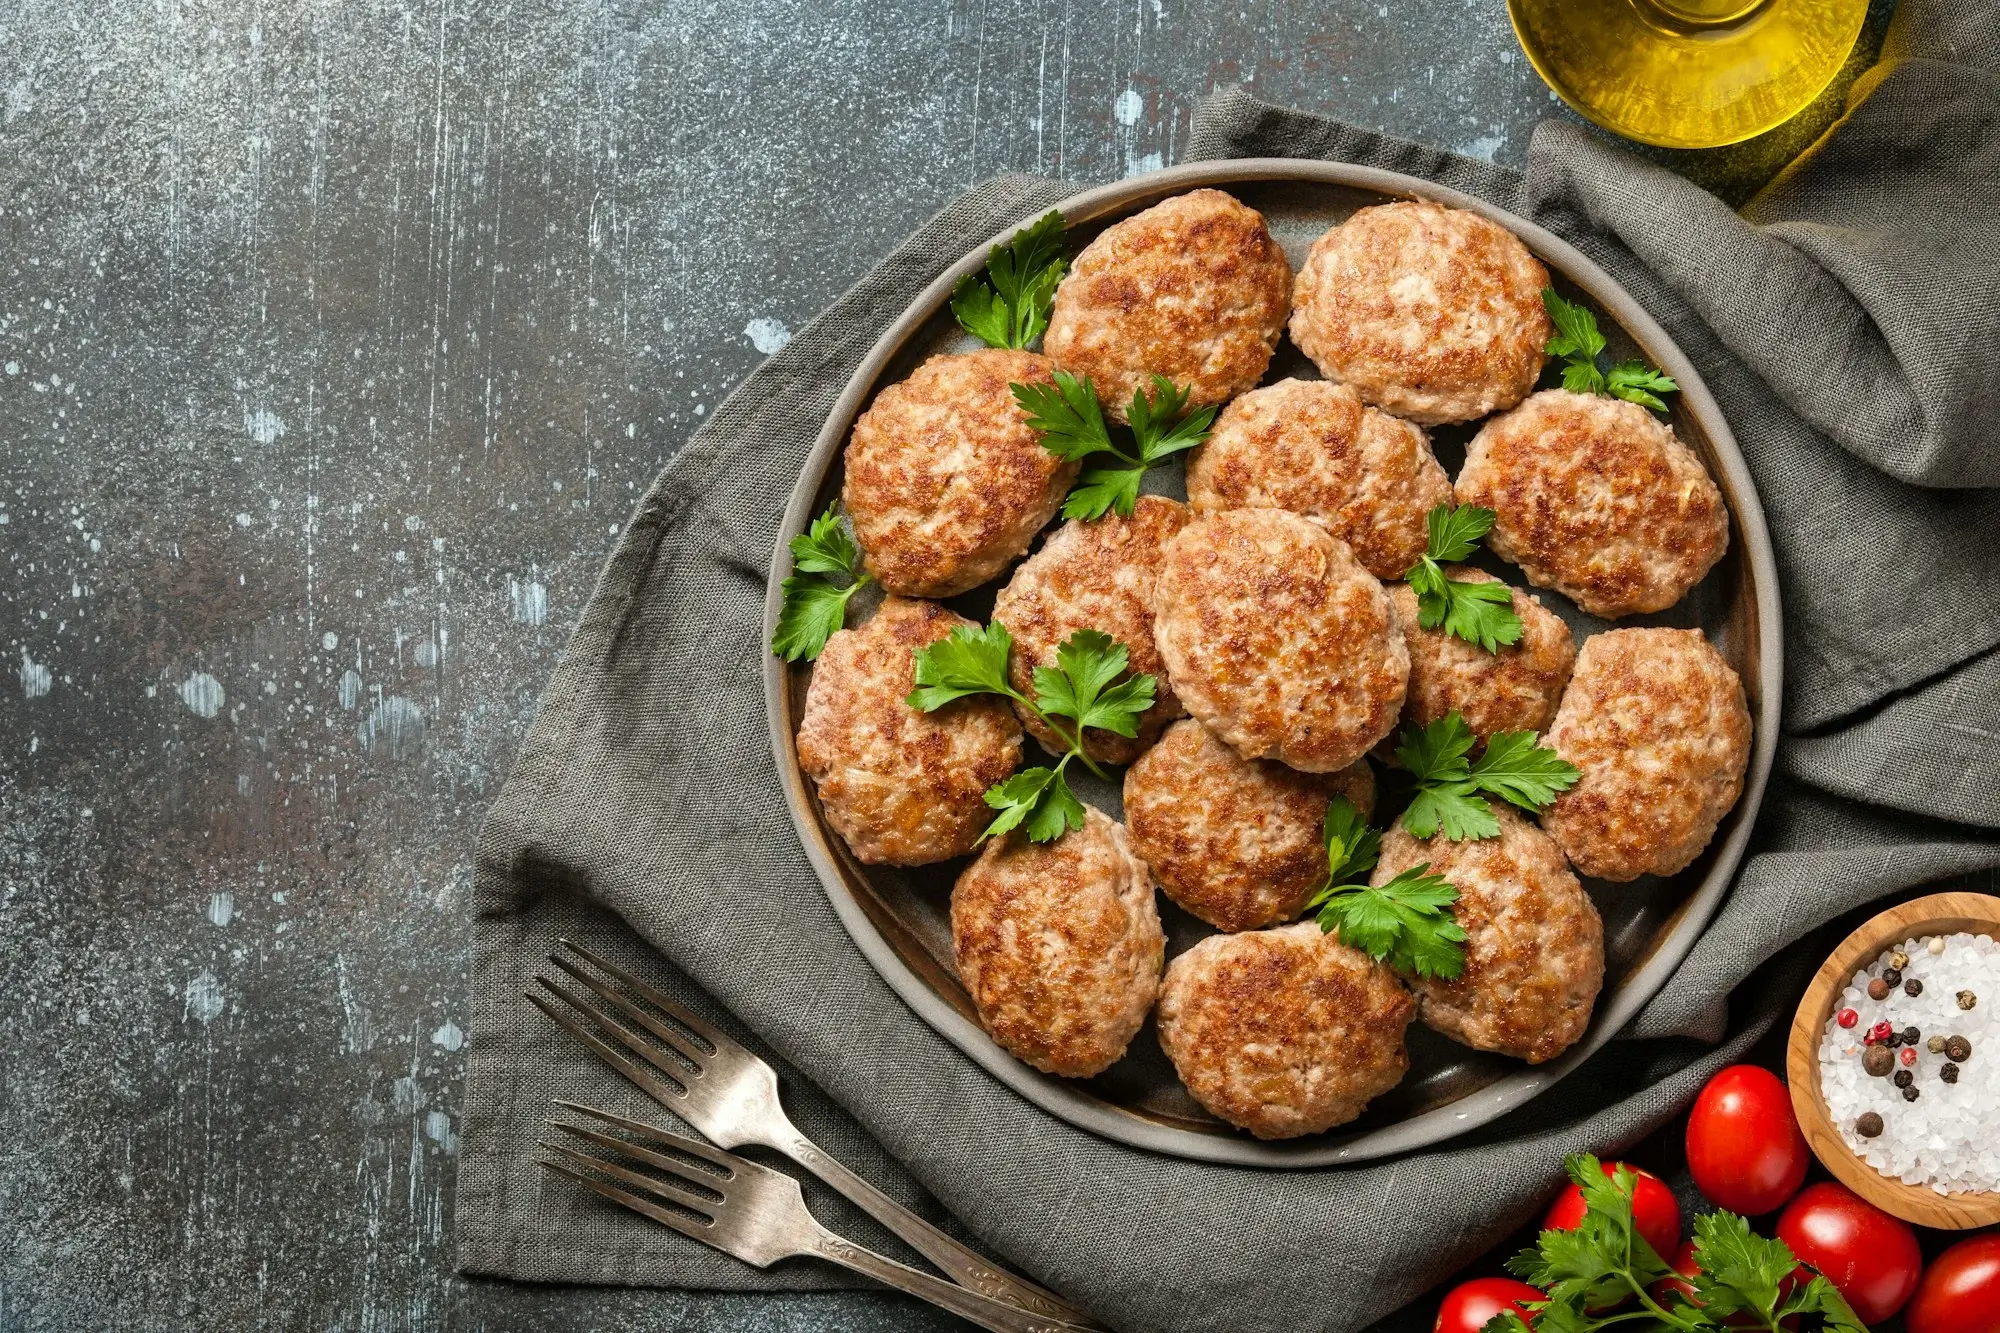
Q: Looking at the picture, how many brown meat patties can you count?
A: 14